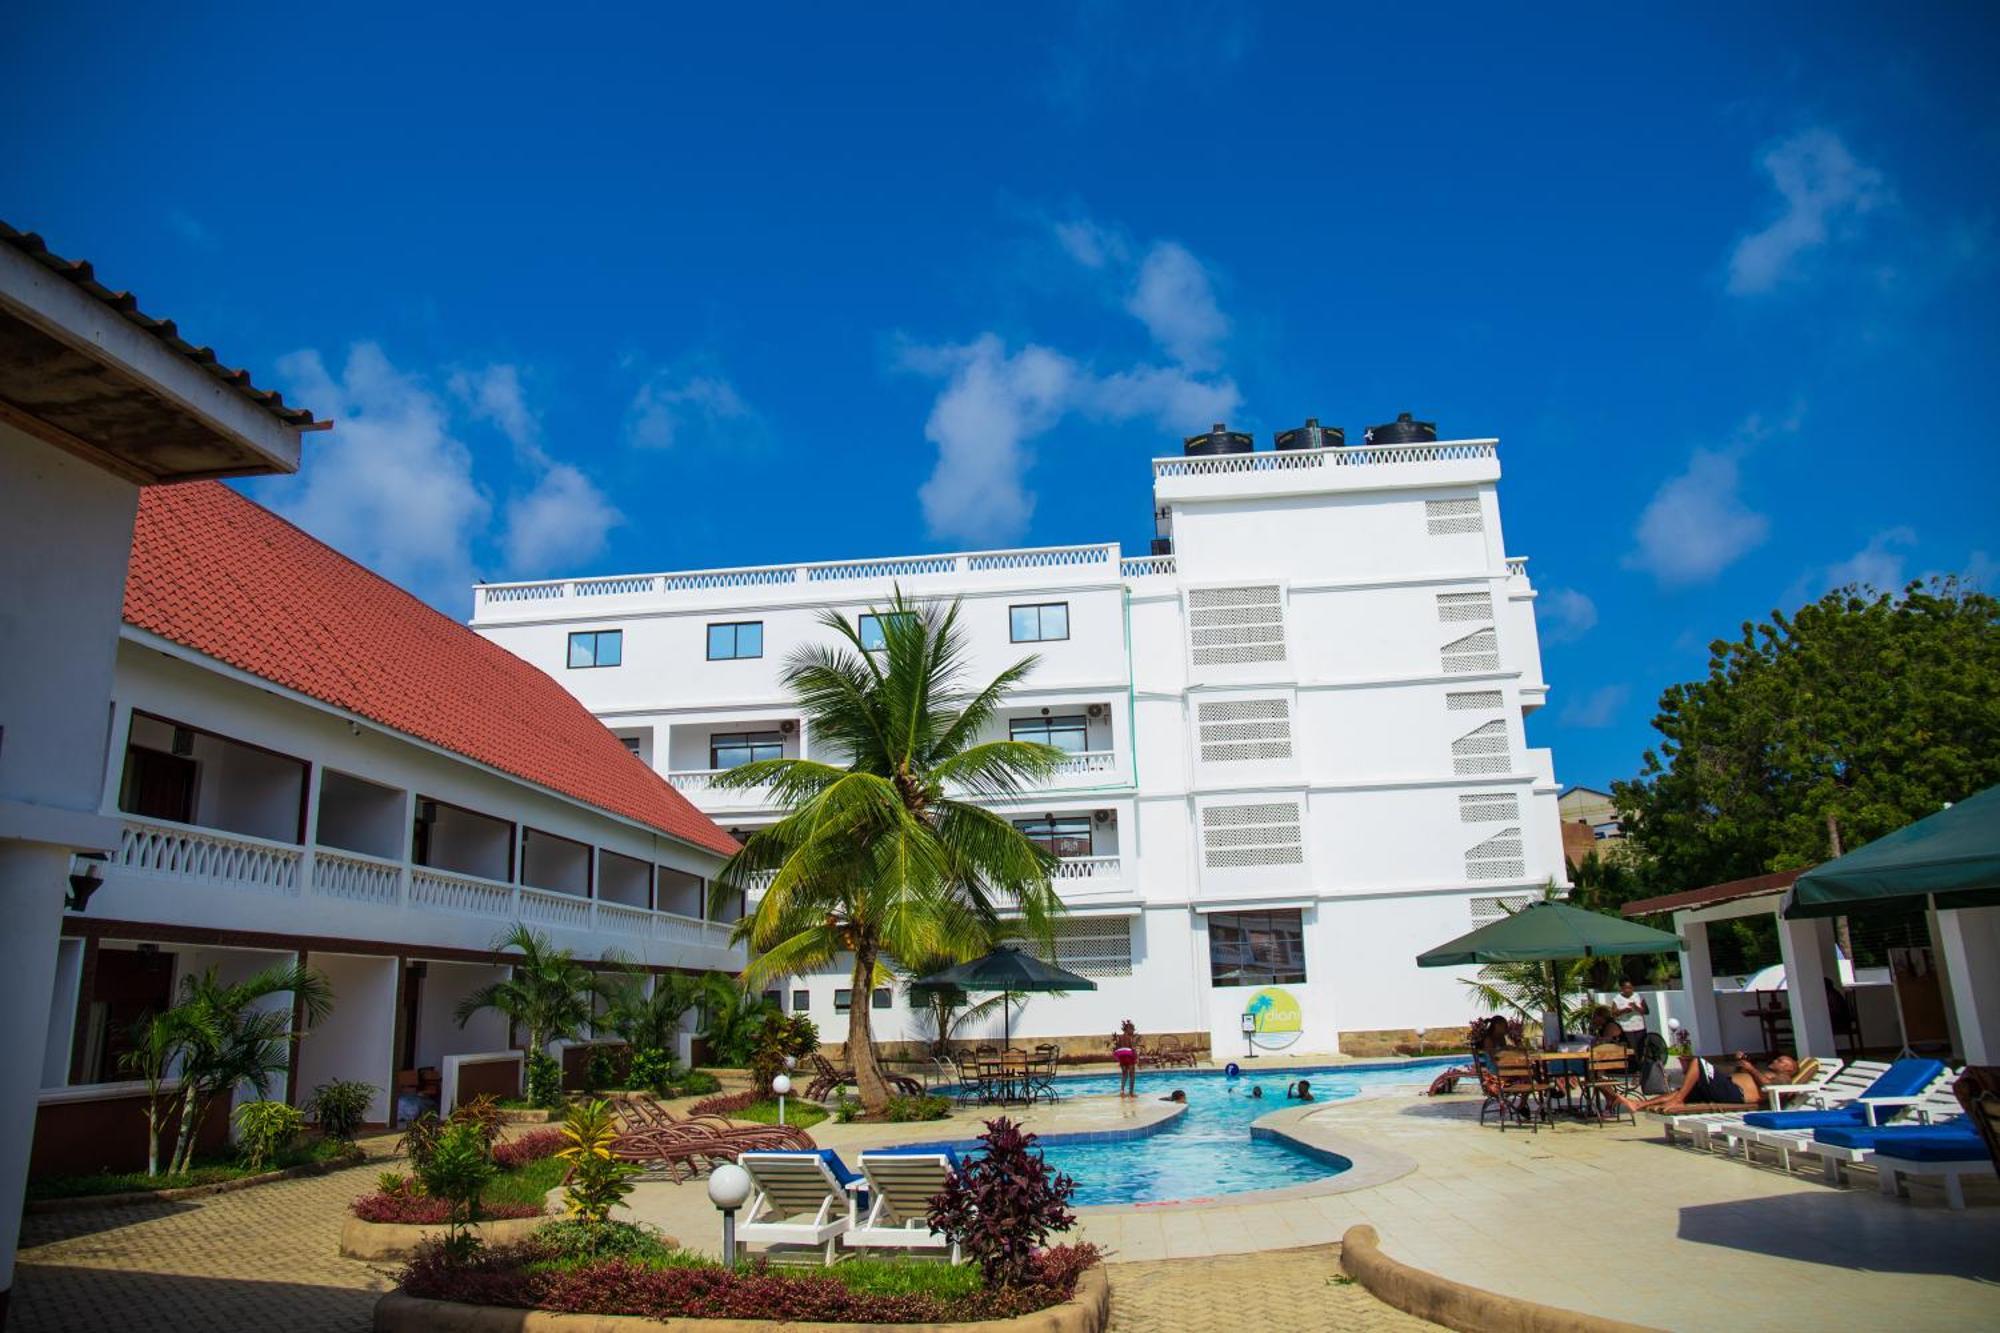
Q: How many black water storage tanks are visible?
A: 3